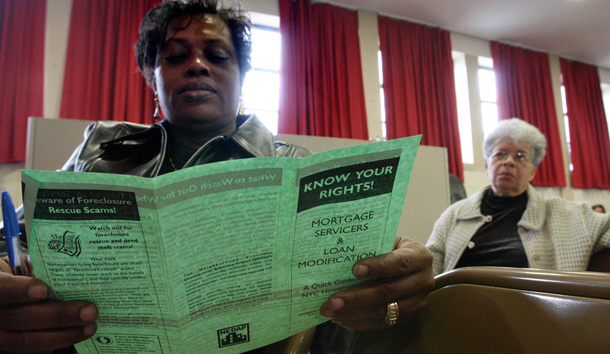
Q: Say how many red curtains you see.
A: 6